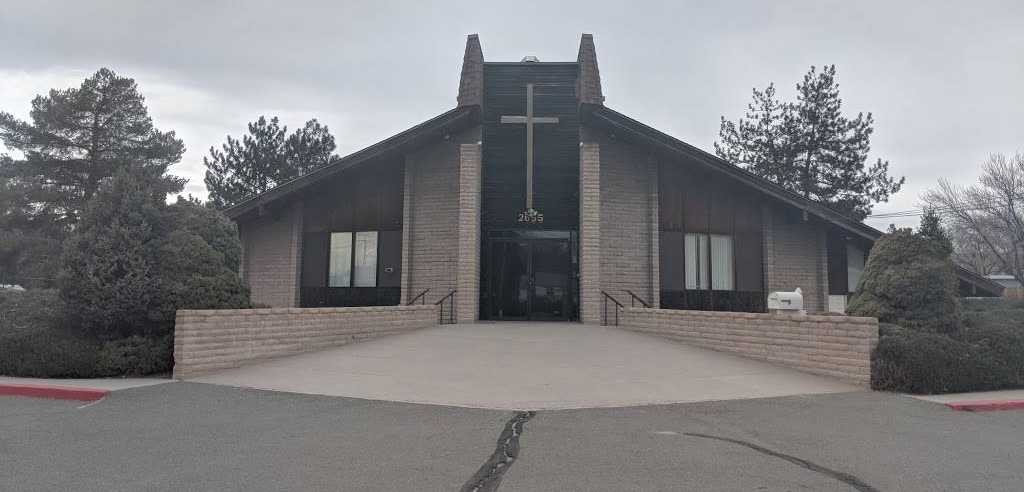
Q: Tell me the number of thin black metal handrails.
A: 4